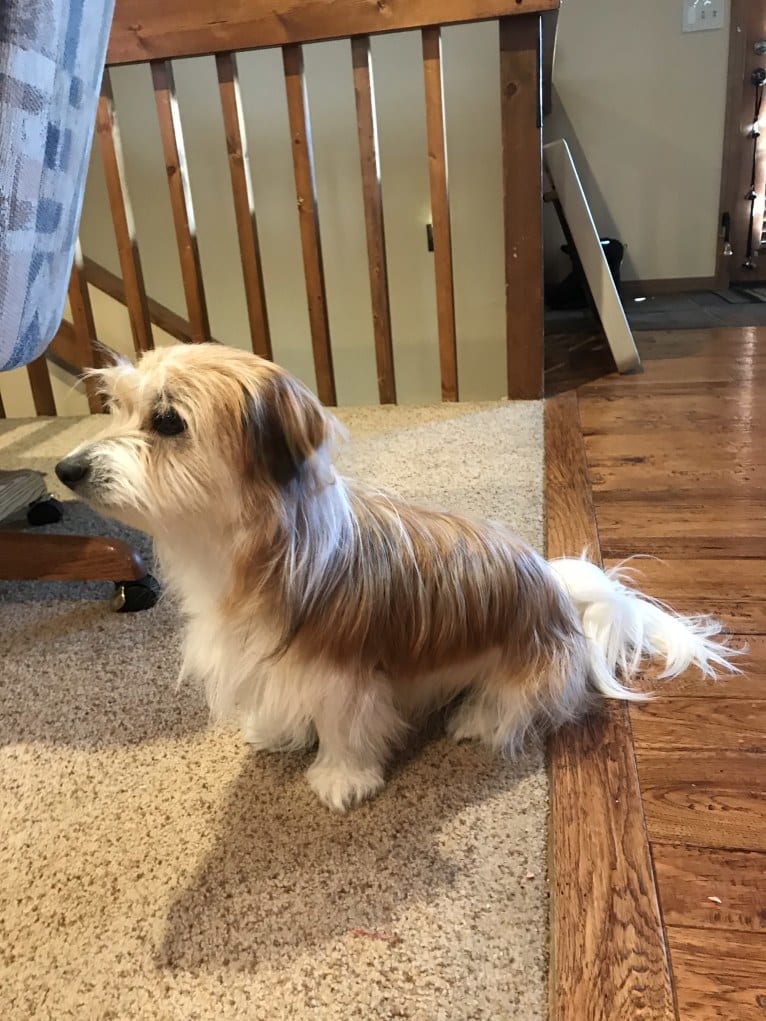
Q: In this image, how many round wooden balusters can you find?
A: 0